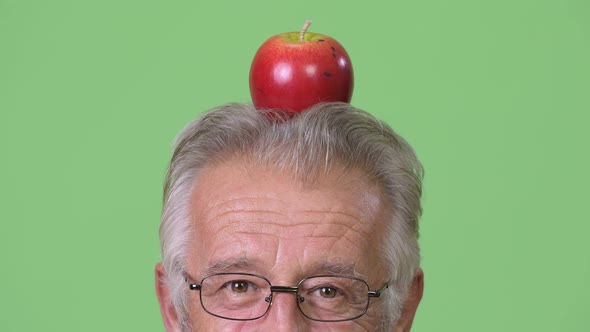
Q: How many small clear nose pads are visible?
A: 2